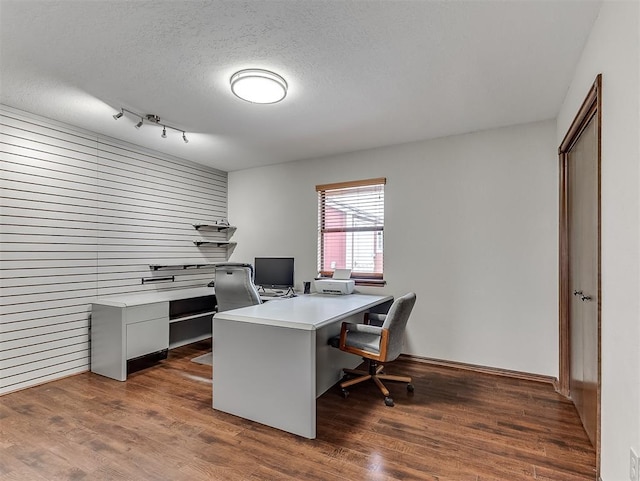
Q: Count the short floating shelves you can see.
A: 2